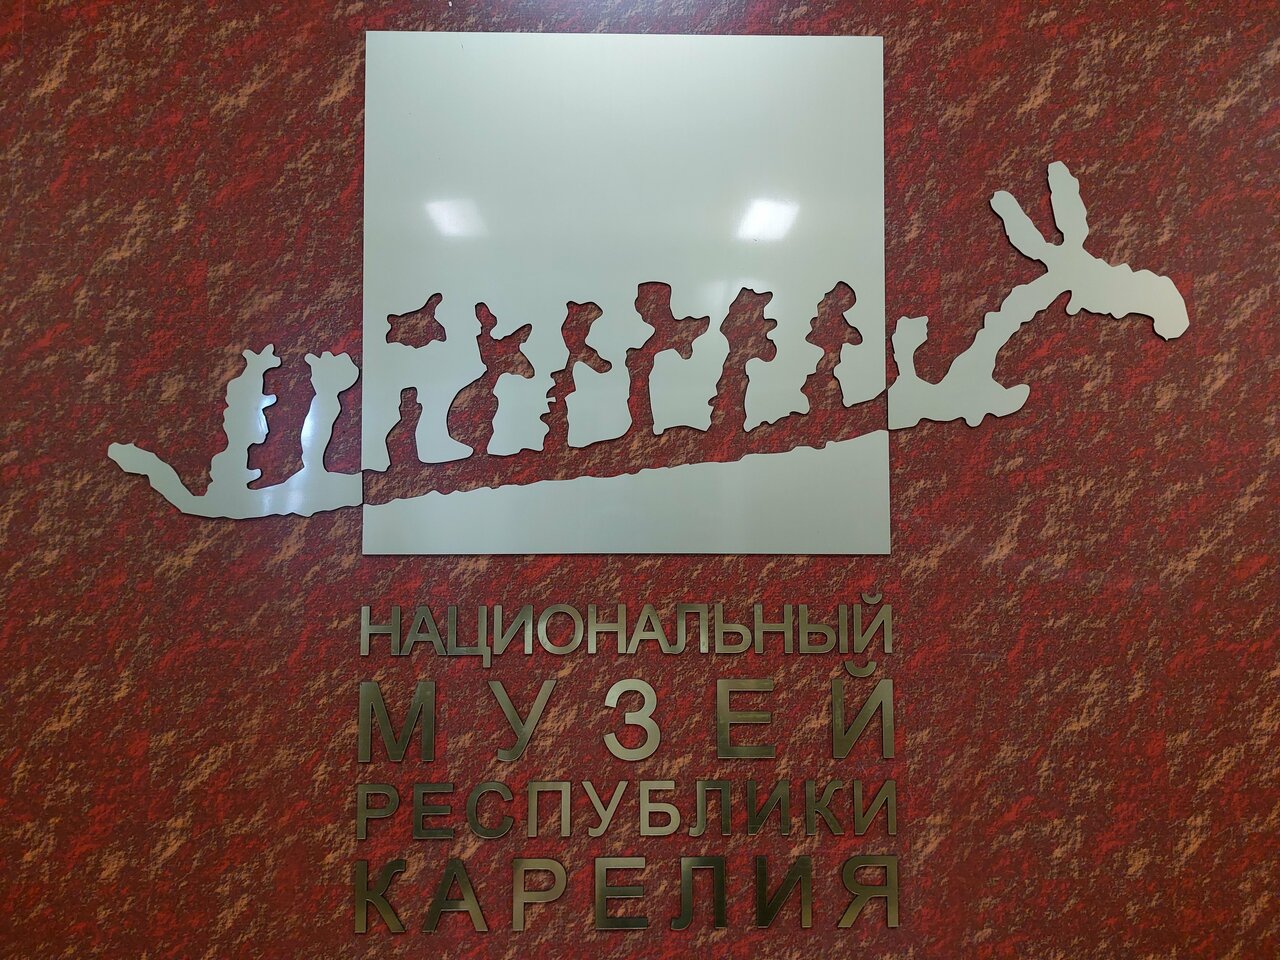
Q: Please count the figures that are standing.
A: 9